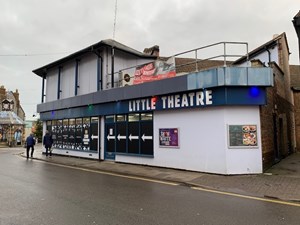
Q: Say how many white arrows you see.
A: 5